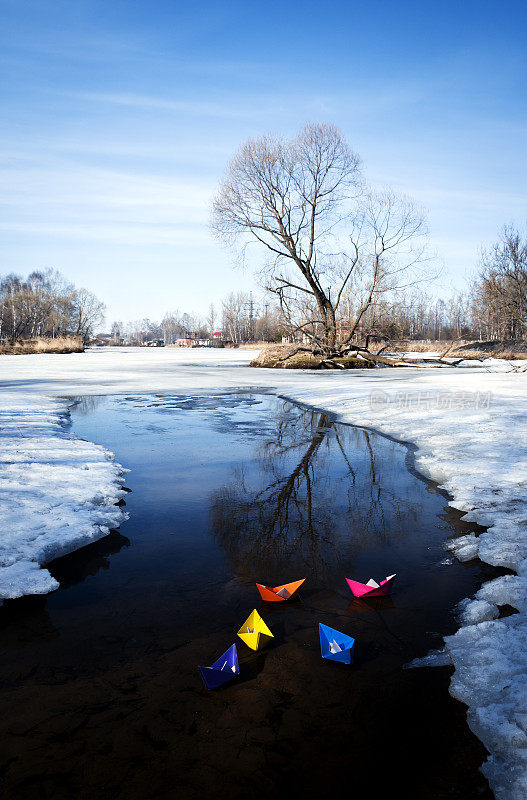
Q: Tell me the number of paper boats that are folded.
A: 5